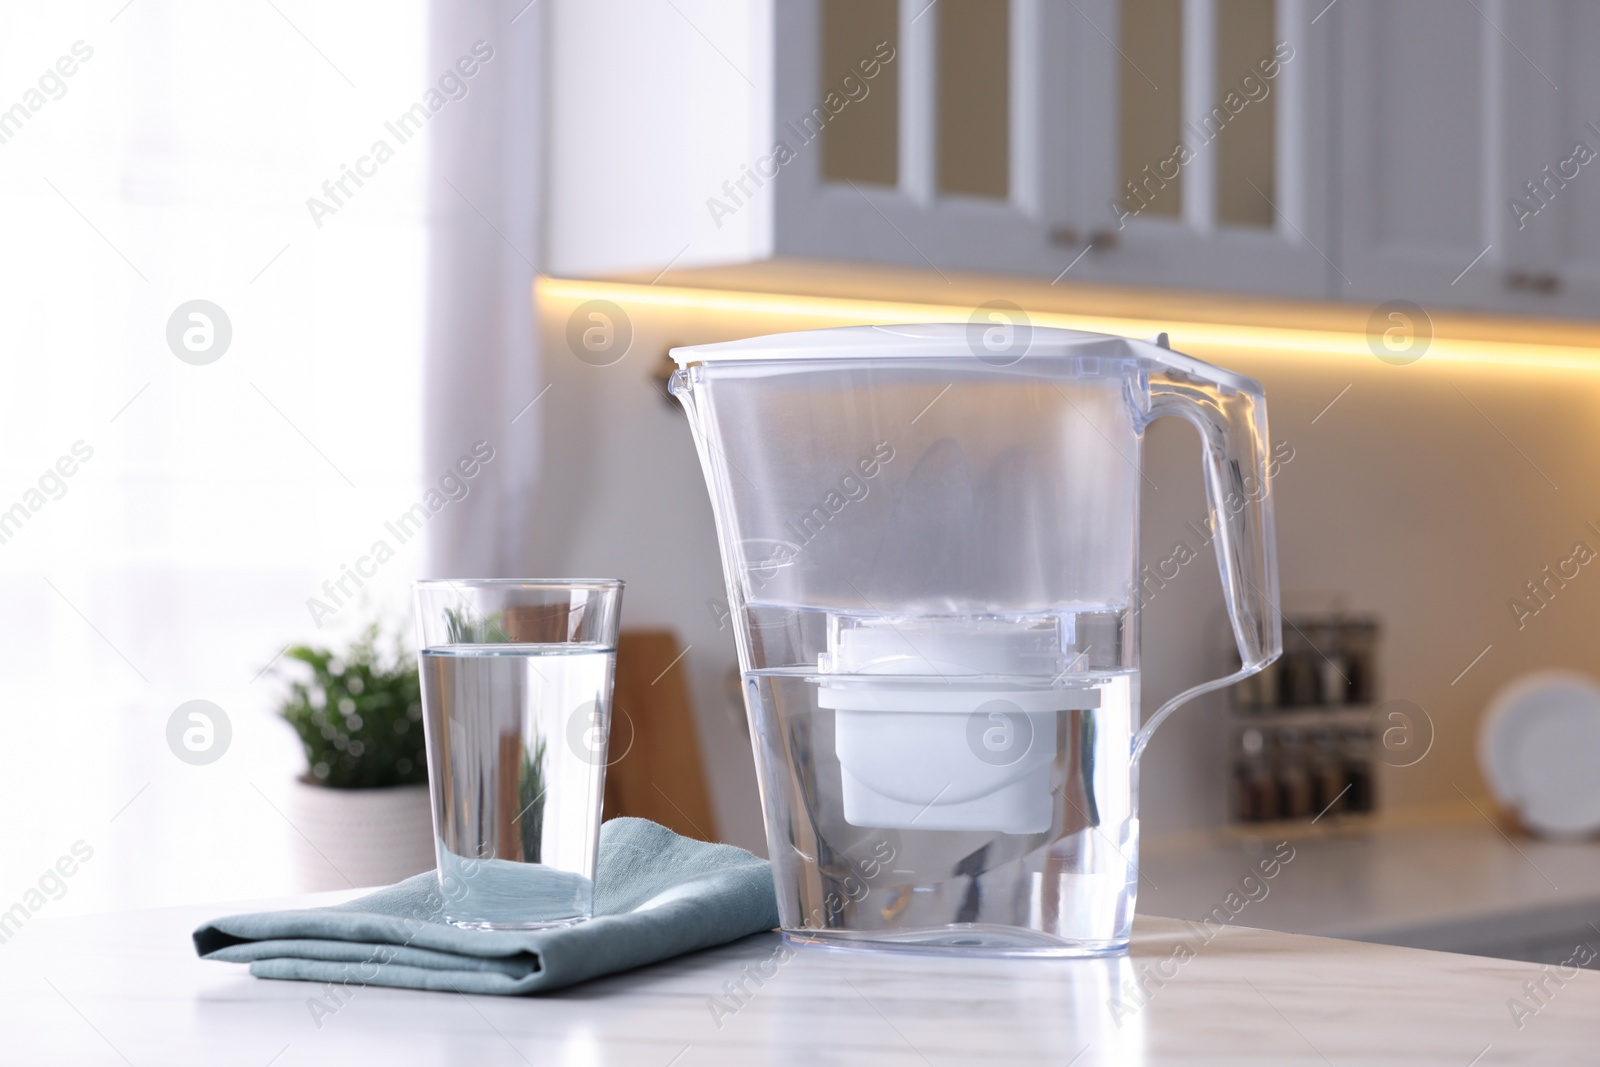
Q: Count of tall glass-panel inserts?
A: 4